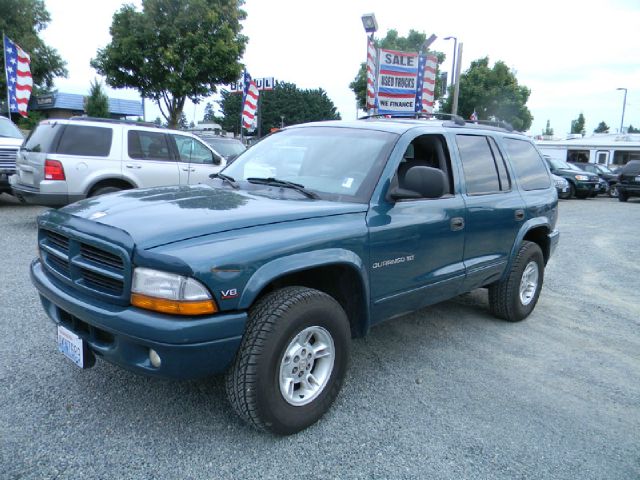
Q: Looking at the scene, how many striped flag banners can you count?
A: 4